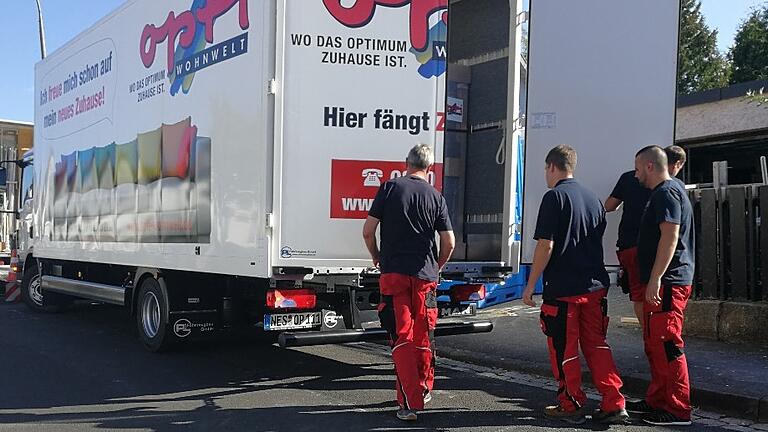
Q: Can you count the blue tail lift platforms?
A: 1